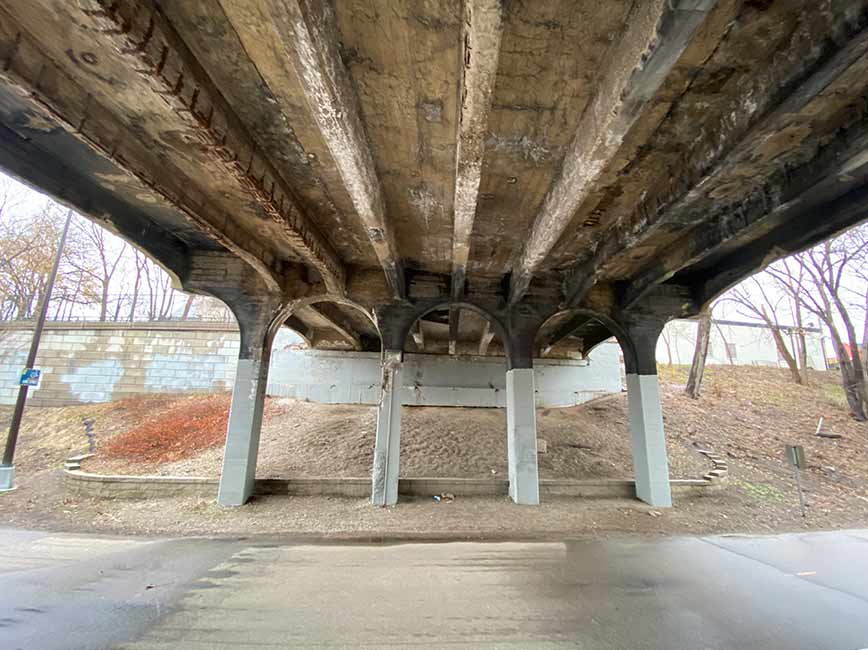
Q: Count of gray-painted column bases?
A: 4